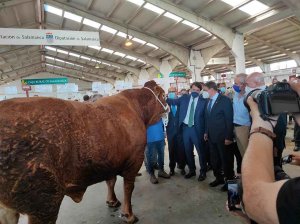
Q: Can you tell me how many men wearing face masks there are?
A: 5